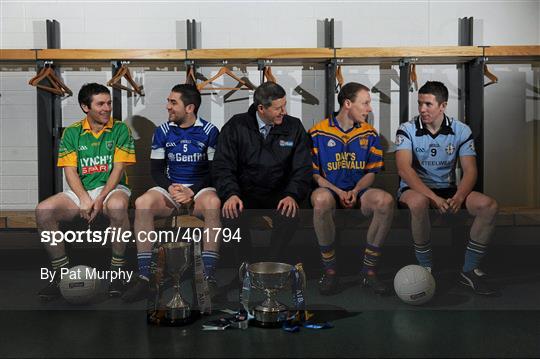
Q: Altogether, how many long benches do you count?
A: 1